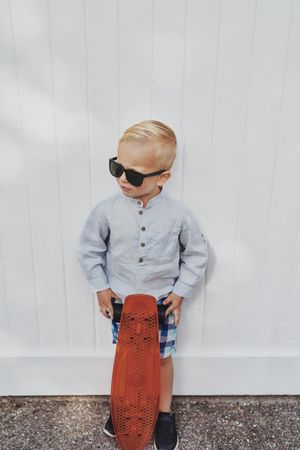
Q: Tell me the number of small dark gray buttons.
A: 5